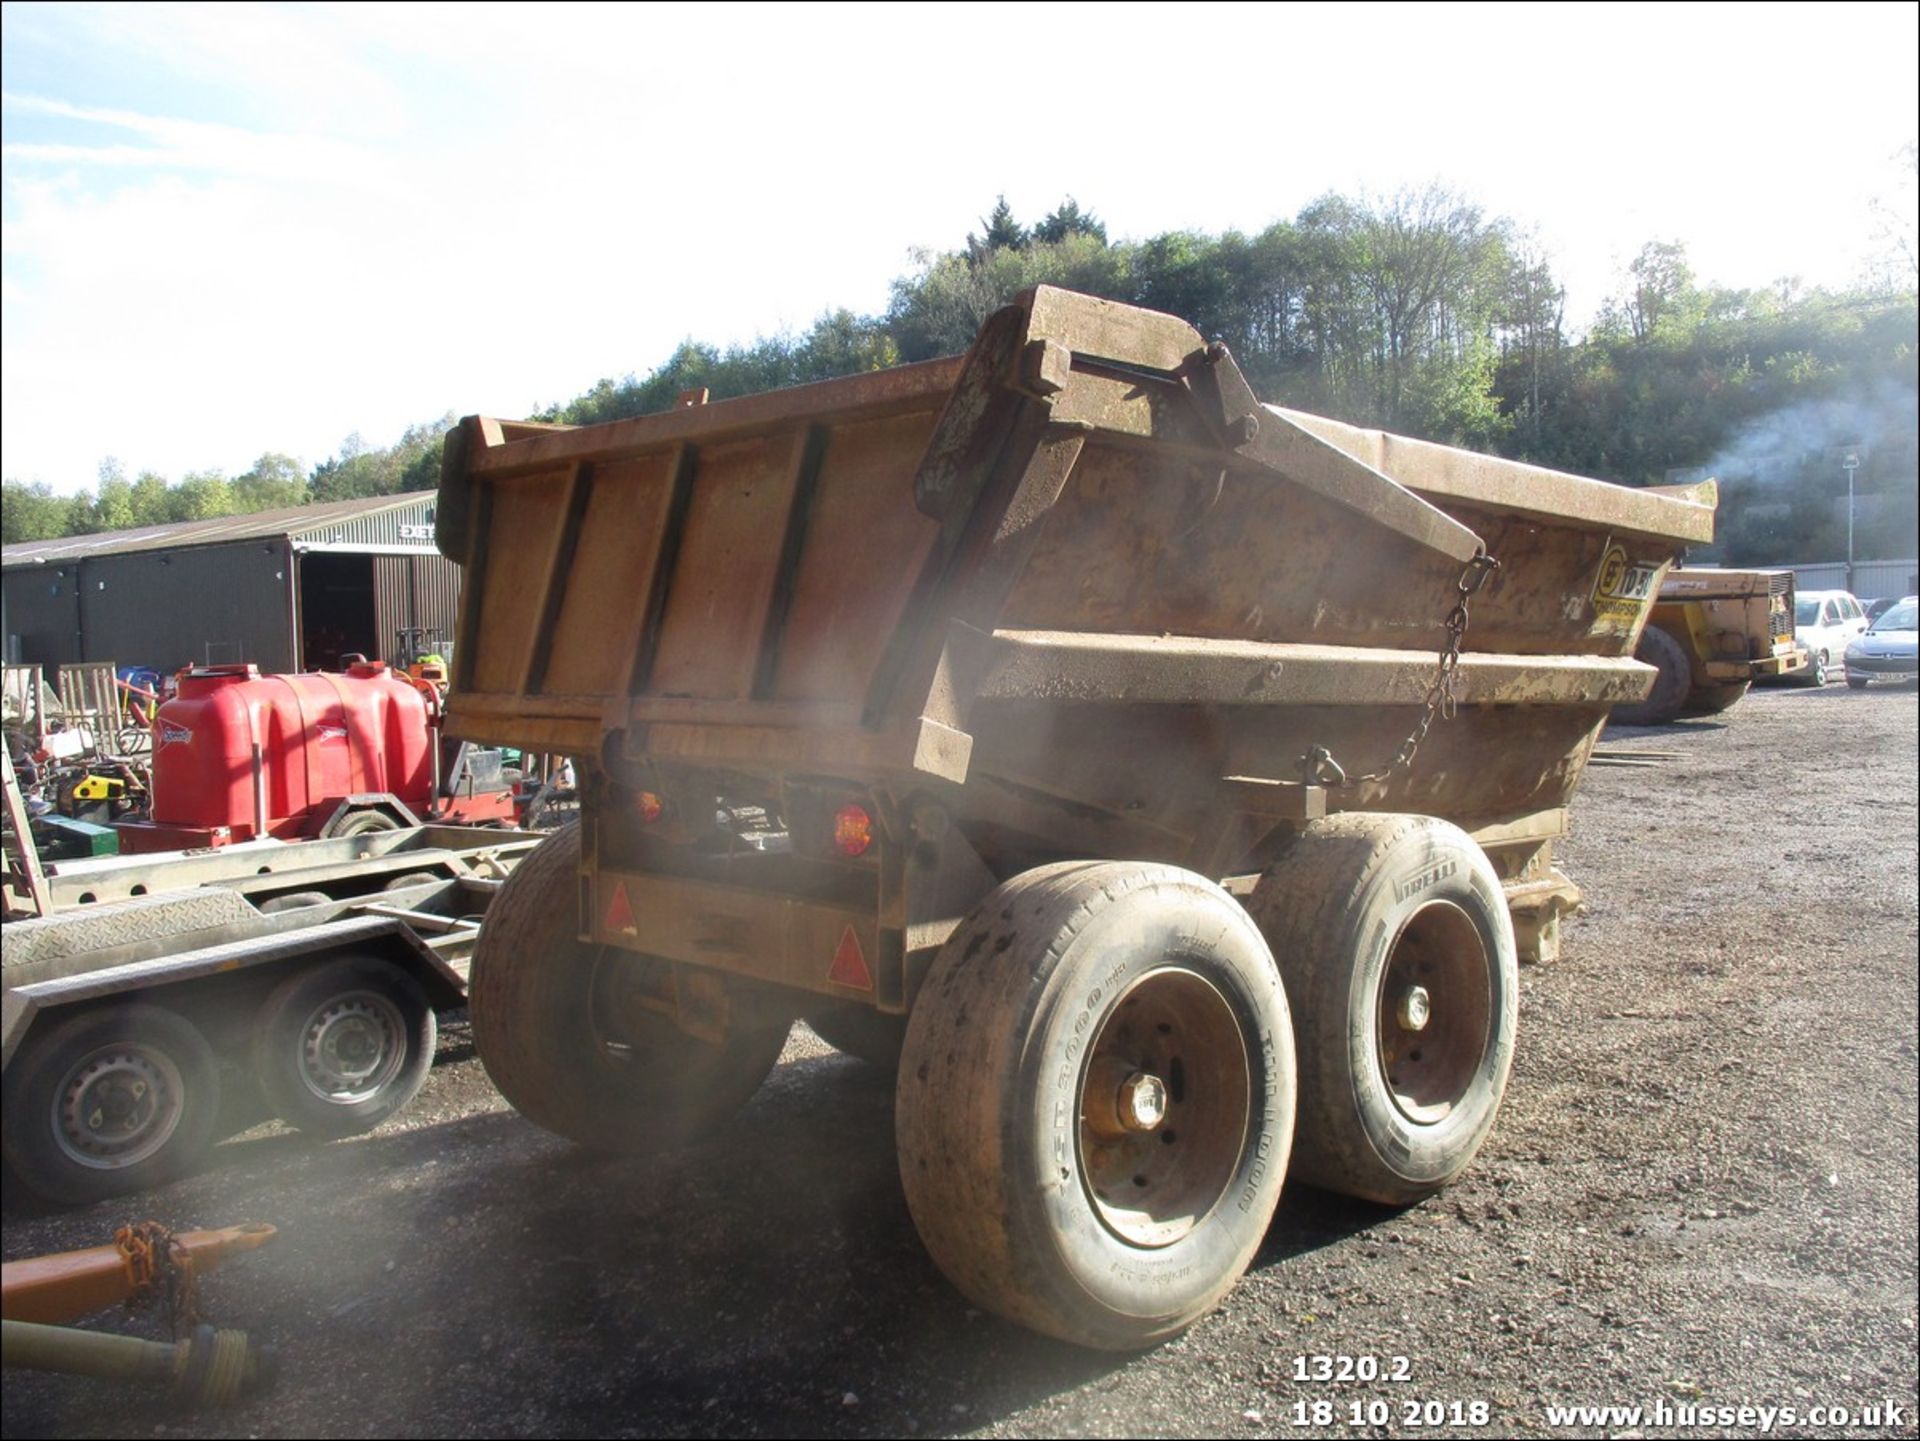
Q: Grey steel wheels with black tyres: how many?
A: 2